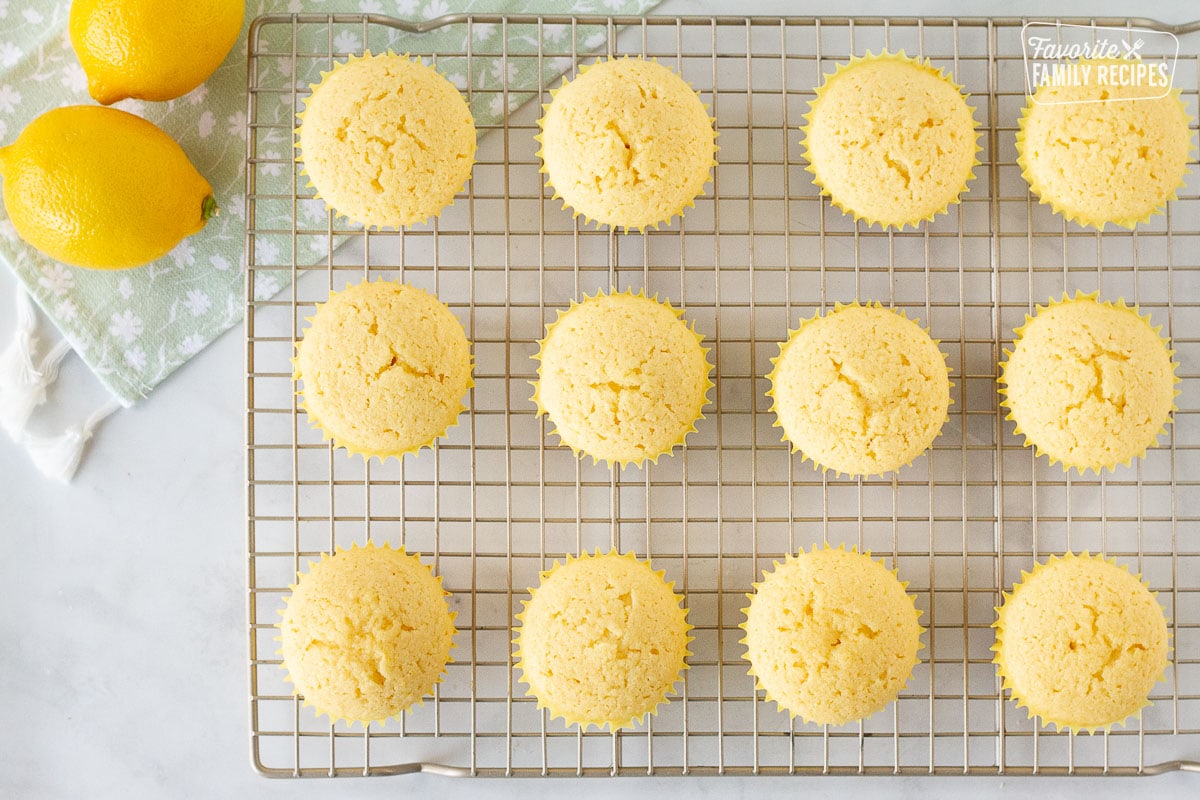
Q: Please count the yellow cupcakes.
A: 12